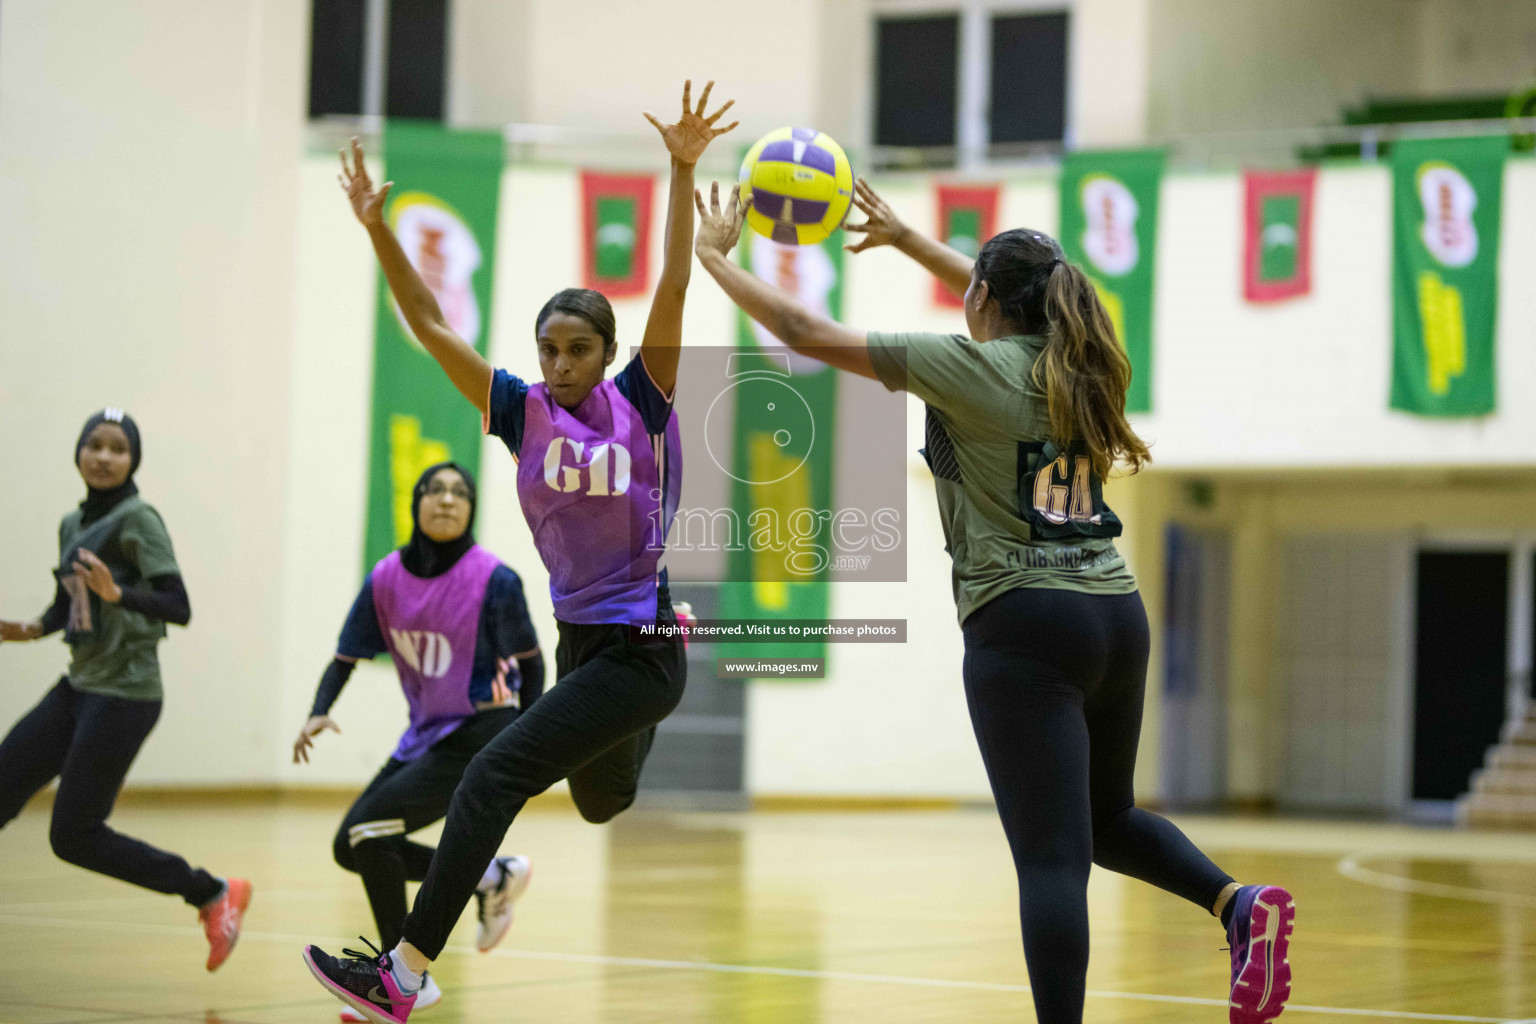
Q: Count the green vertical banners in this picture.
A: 4